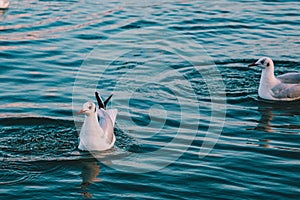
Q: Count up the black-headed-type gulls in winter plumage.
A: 2